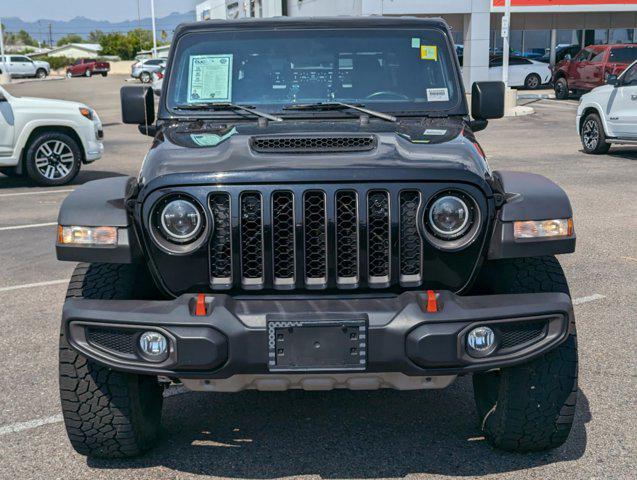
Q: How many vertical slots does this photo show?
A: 7